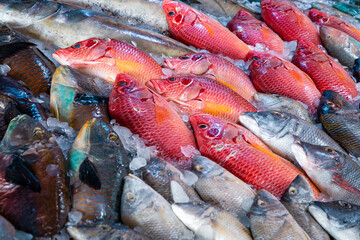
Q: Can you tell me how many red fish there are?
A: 11